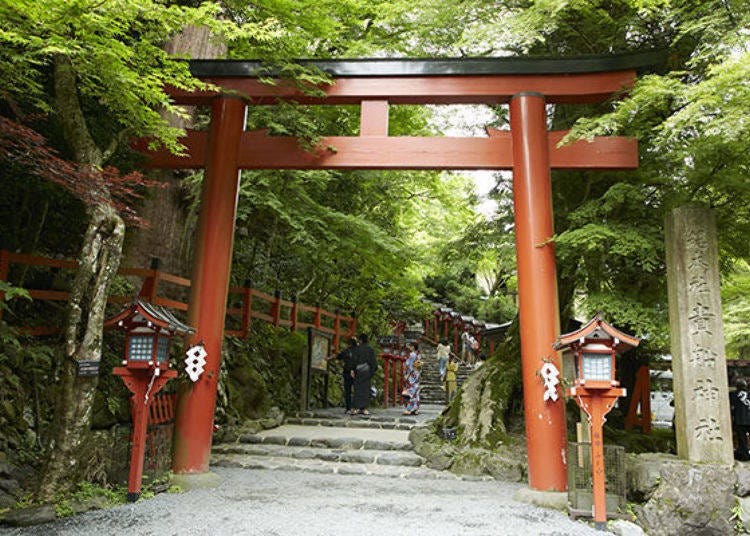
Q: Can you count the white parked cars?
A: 1